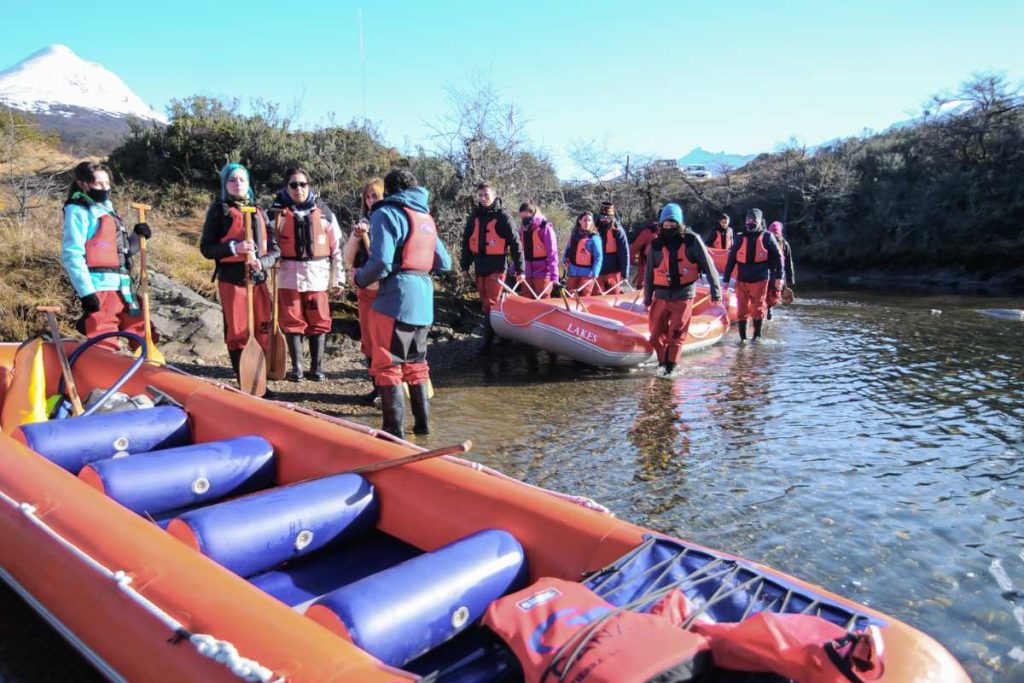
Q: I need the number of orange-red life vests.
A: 11